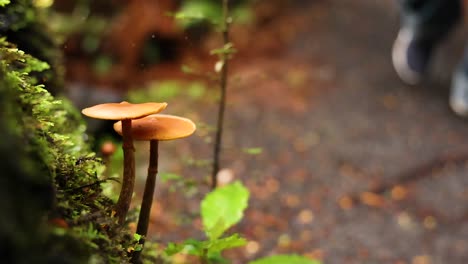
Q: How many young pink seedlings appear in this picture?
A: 0